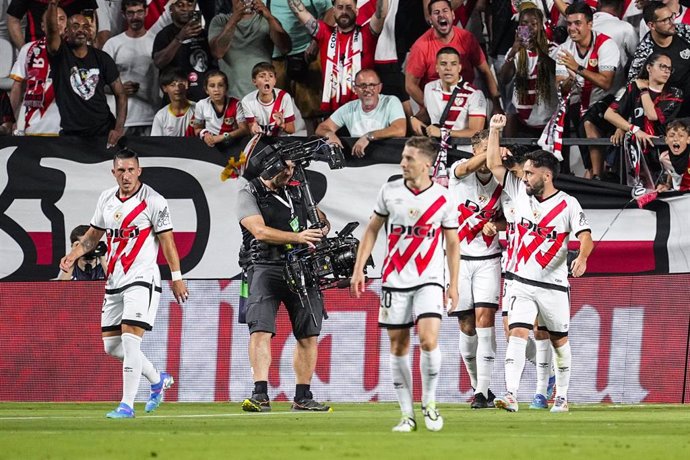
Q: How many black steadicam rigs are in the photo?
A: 1